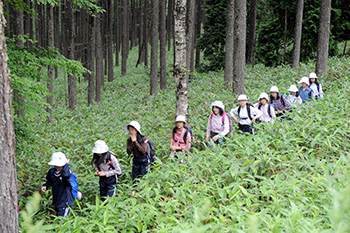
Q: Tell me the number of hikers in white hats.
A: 11